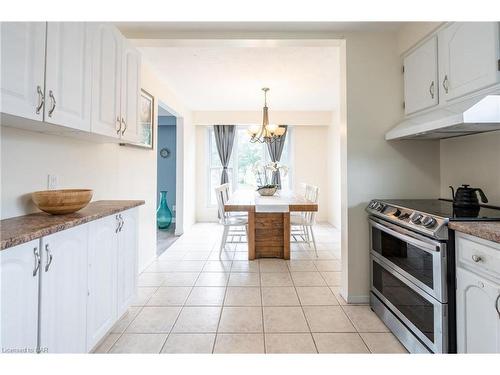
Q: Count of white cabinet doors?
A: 11